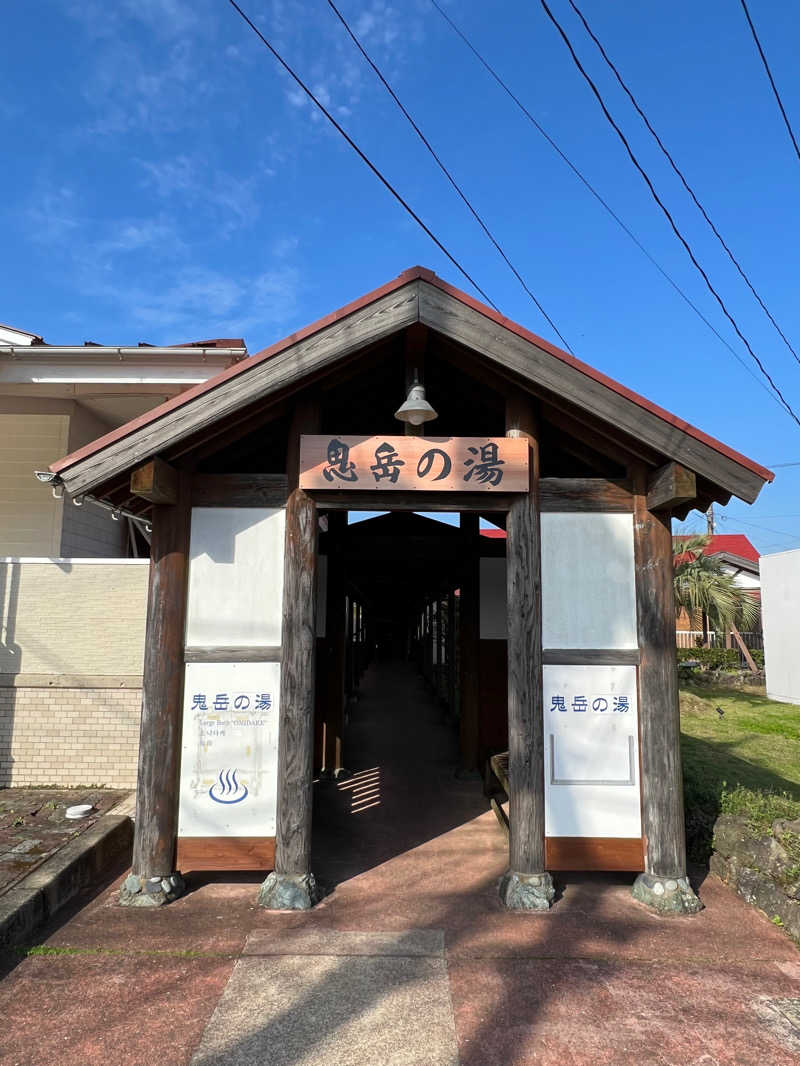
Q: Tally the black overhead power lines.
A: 6